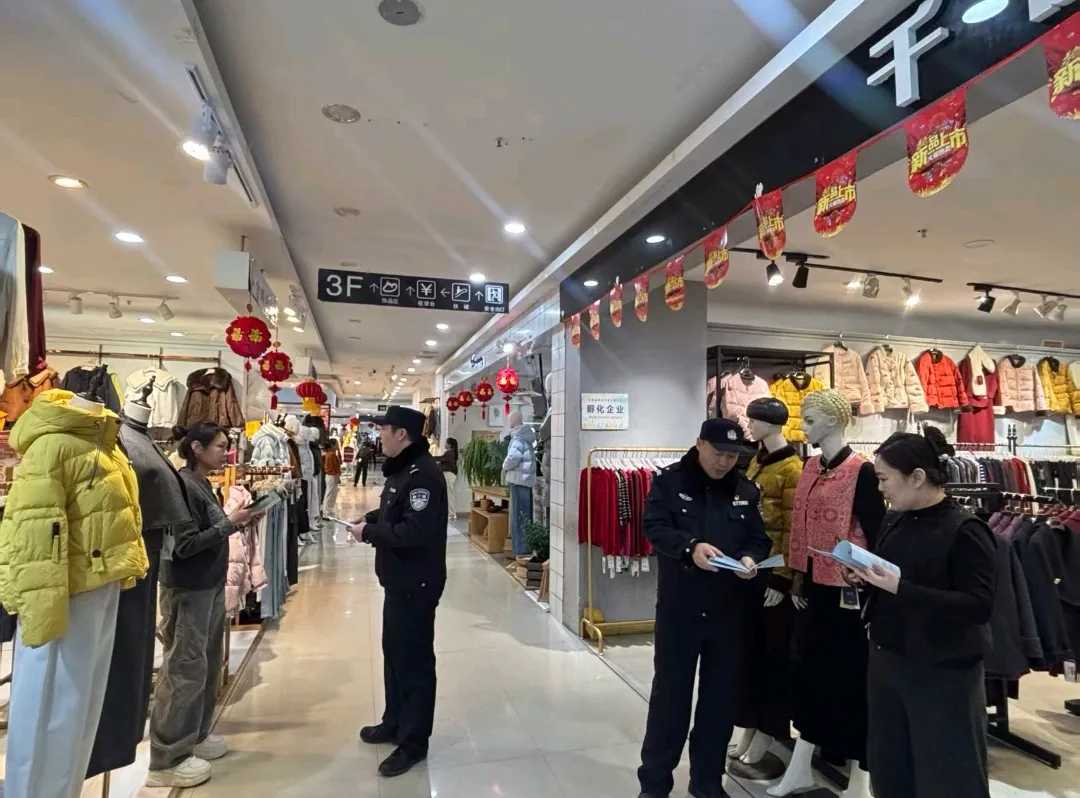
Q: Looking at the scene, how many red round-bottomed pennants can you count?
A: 10